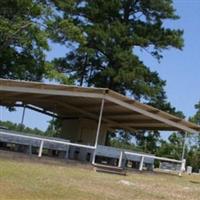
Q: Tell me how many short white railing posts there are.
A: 3